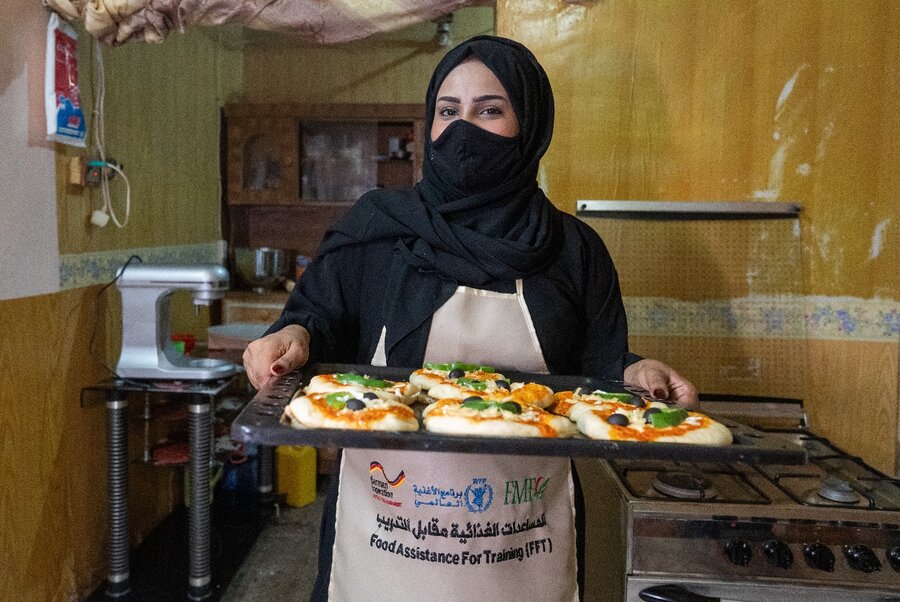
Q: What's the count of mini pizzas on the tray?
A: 7